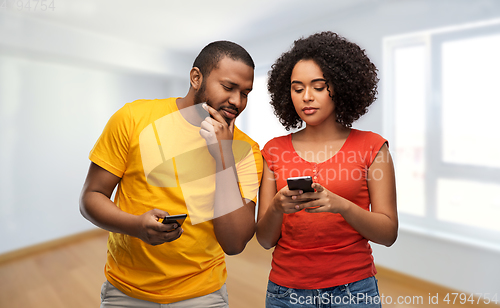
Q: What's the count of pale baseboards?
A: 2